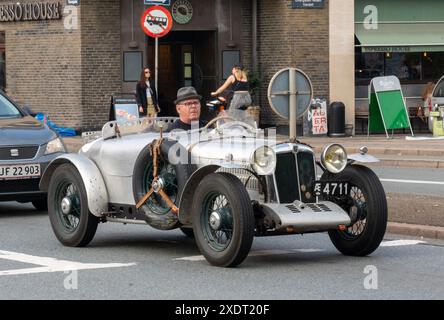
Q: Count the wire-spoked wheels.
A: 4